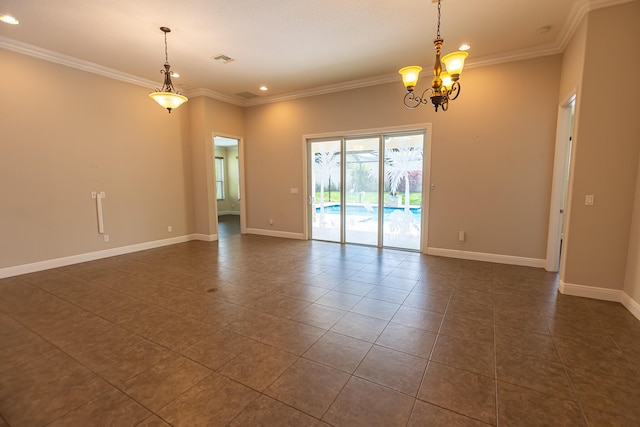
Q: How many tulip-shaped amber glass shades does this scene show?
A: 3